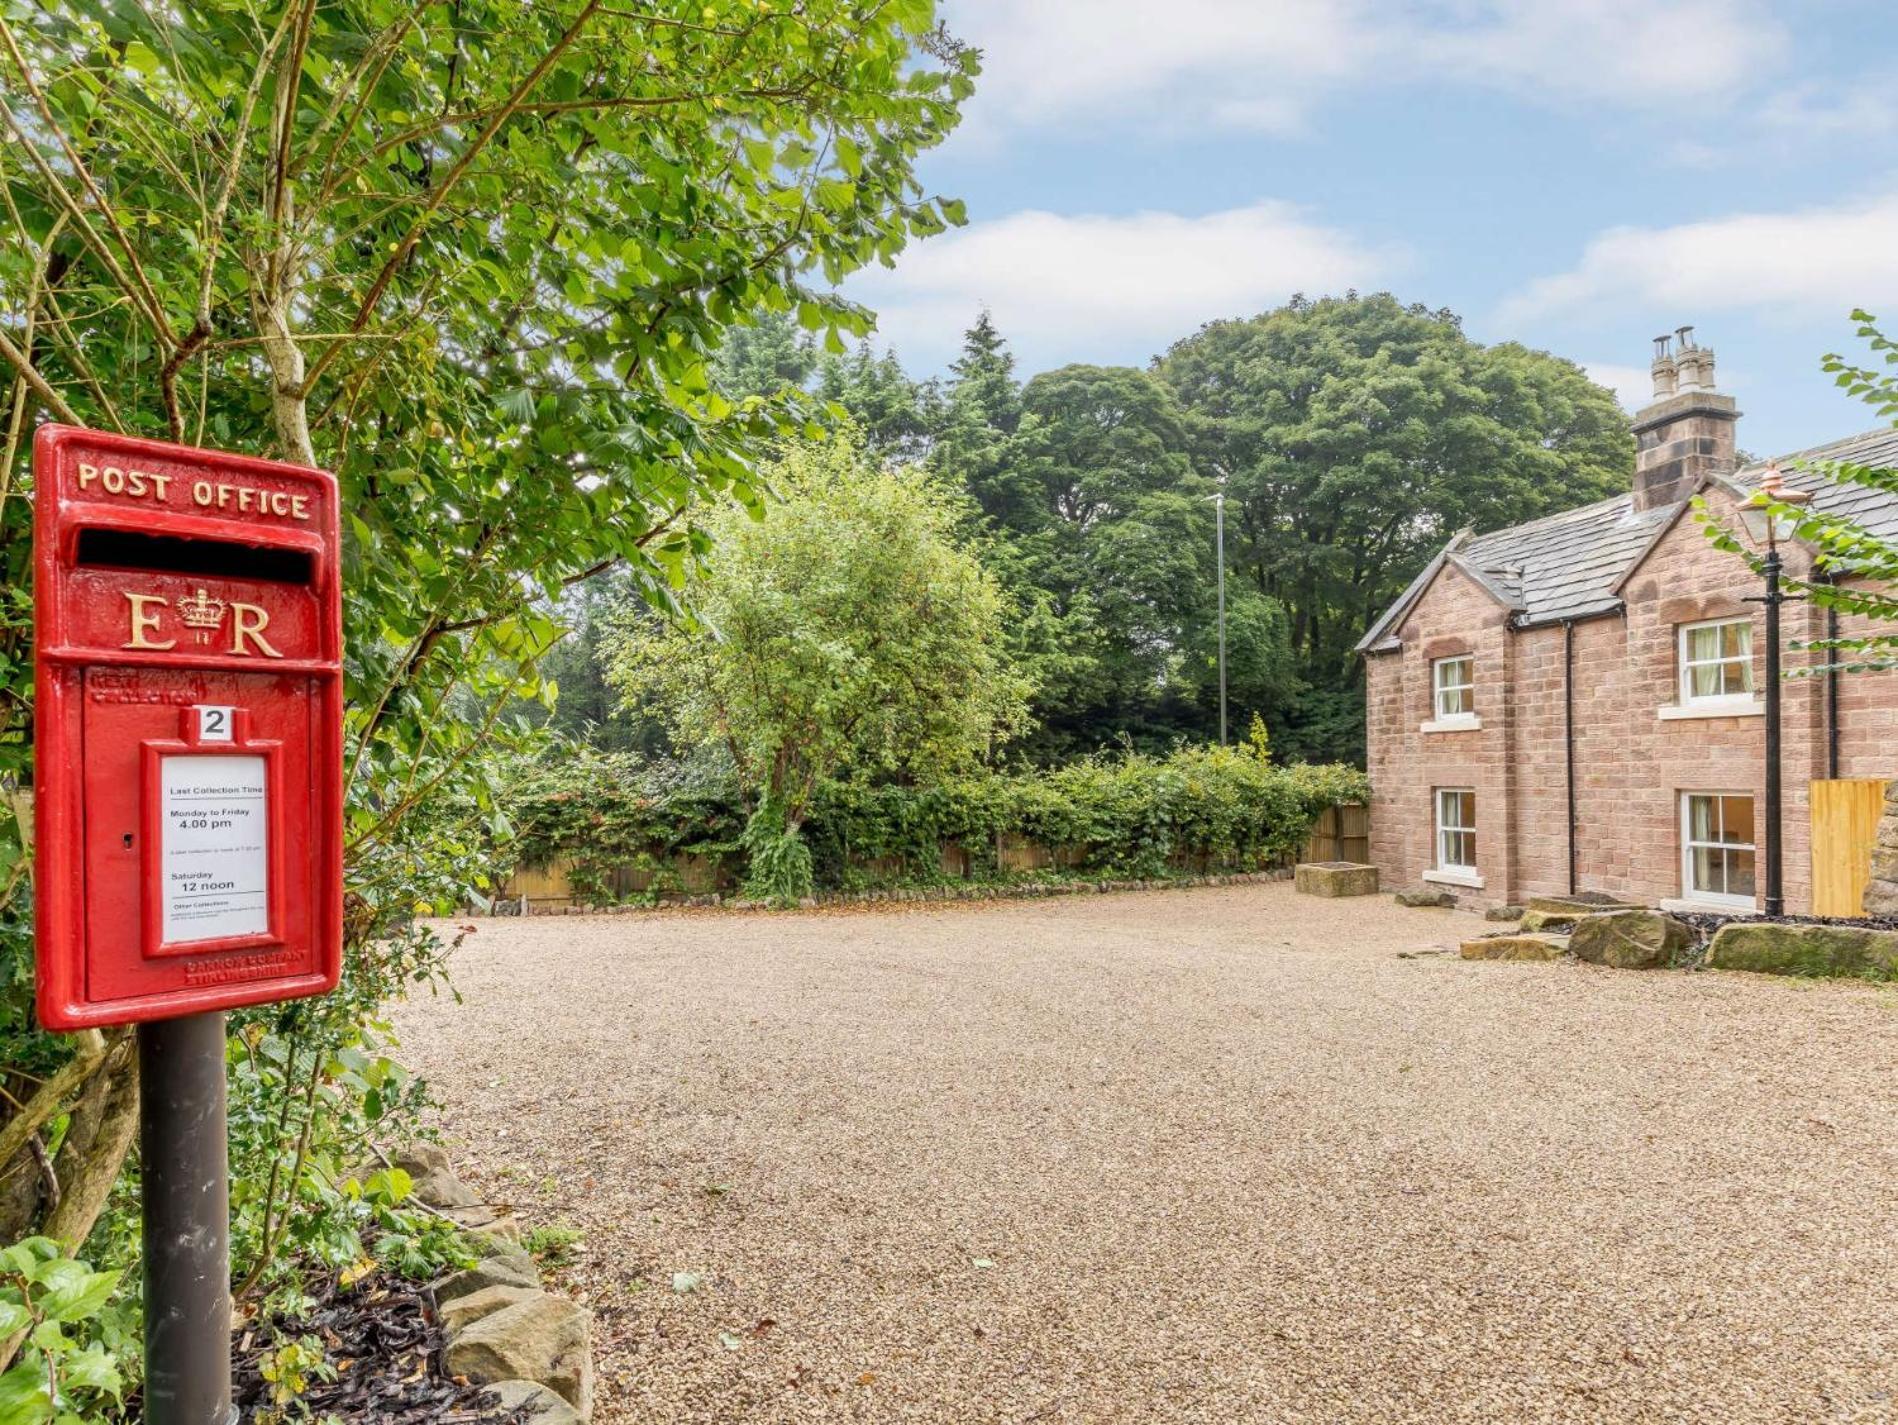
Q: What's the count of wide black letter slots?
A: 1